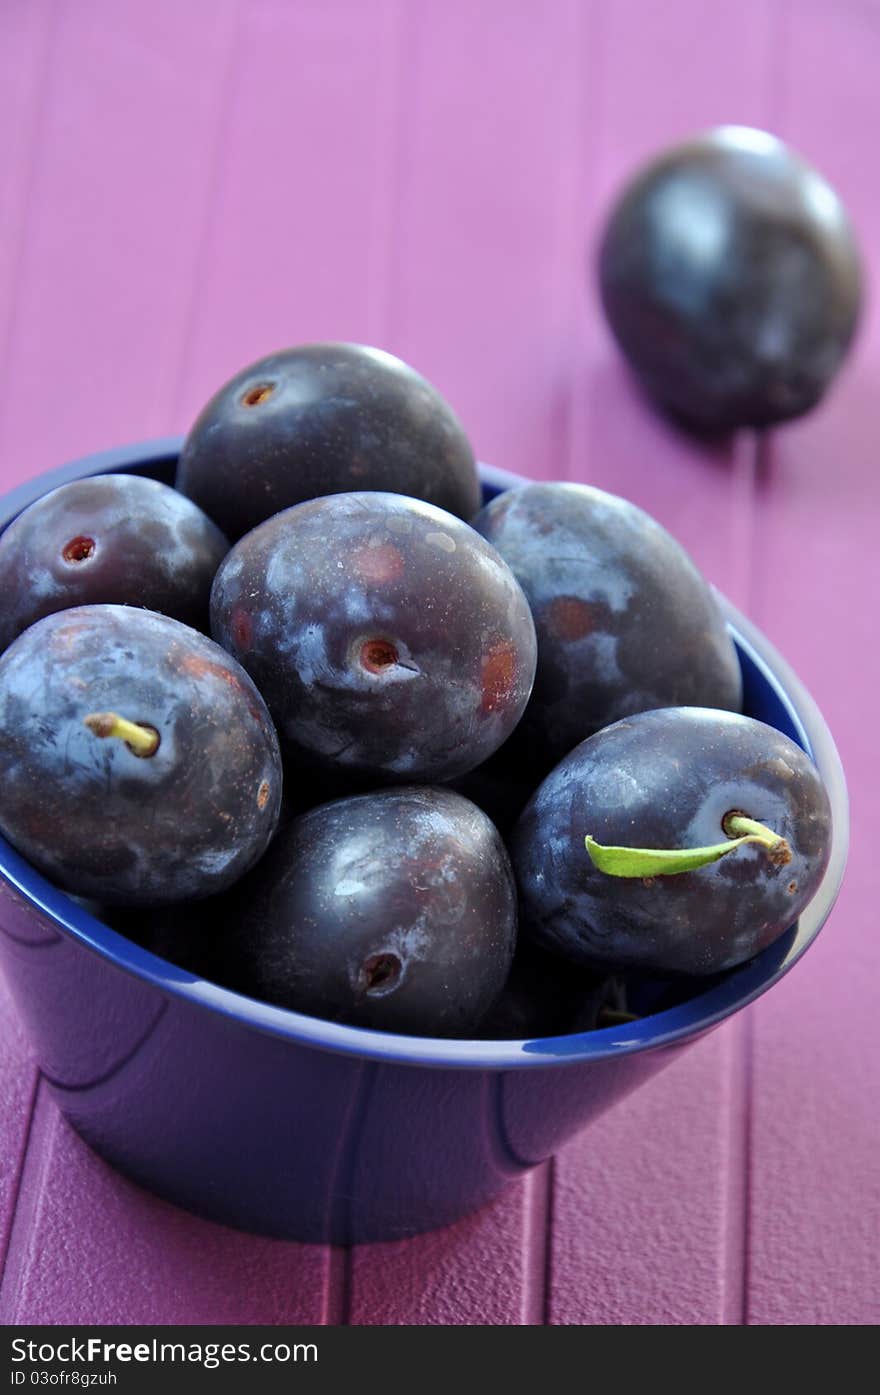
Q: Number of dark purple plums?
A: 8